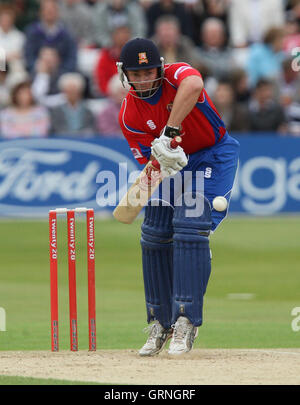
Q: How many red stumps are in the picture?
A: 3